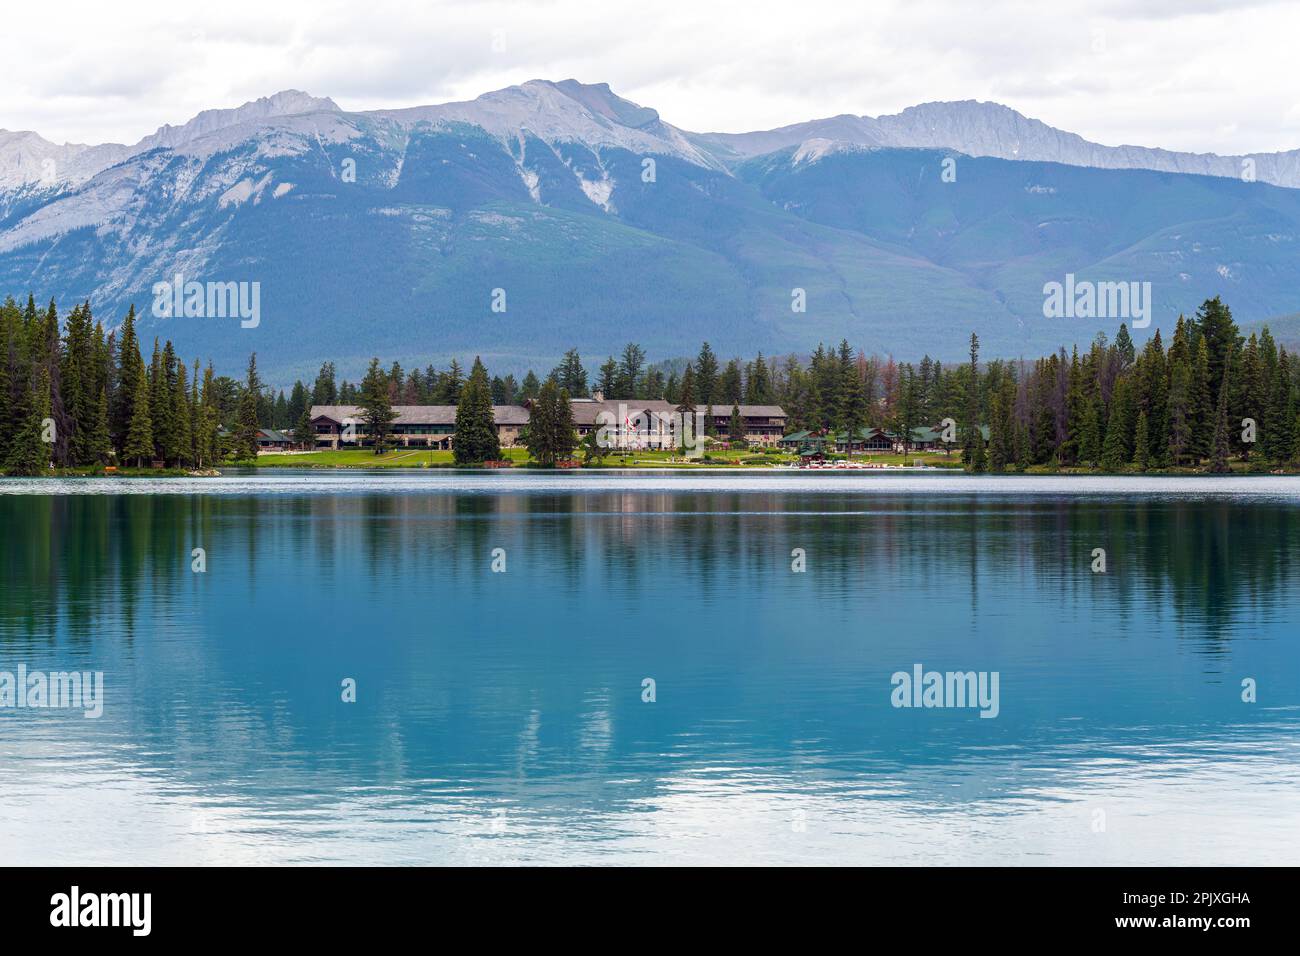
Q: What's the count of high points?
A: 3